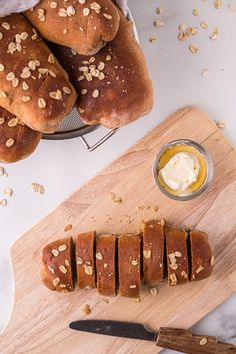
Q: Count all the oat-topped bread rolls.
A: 5